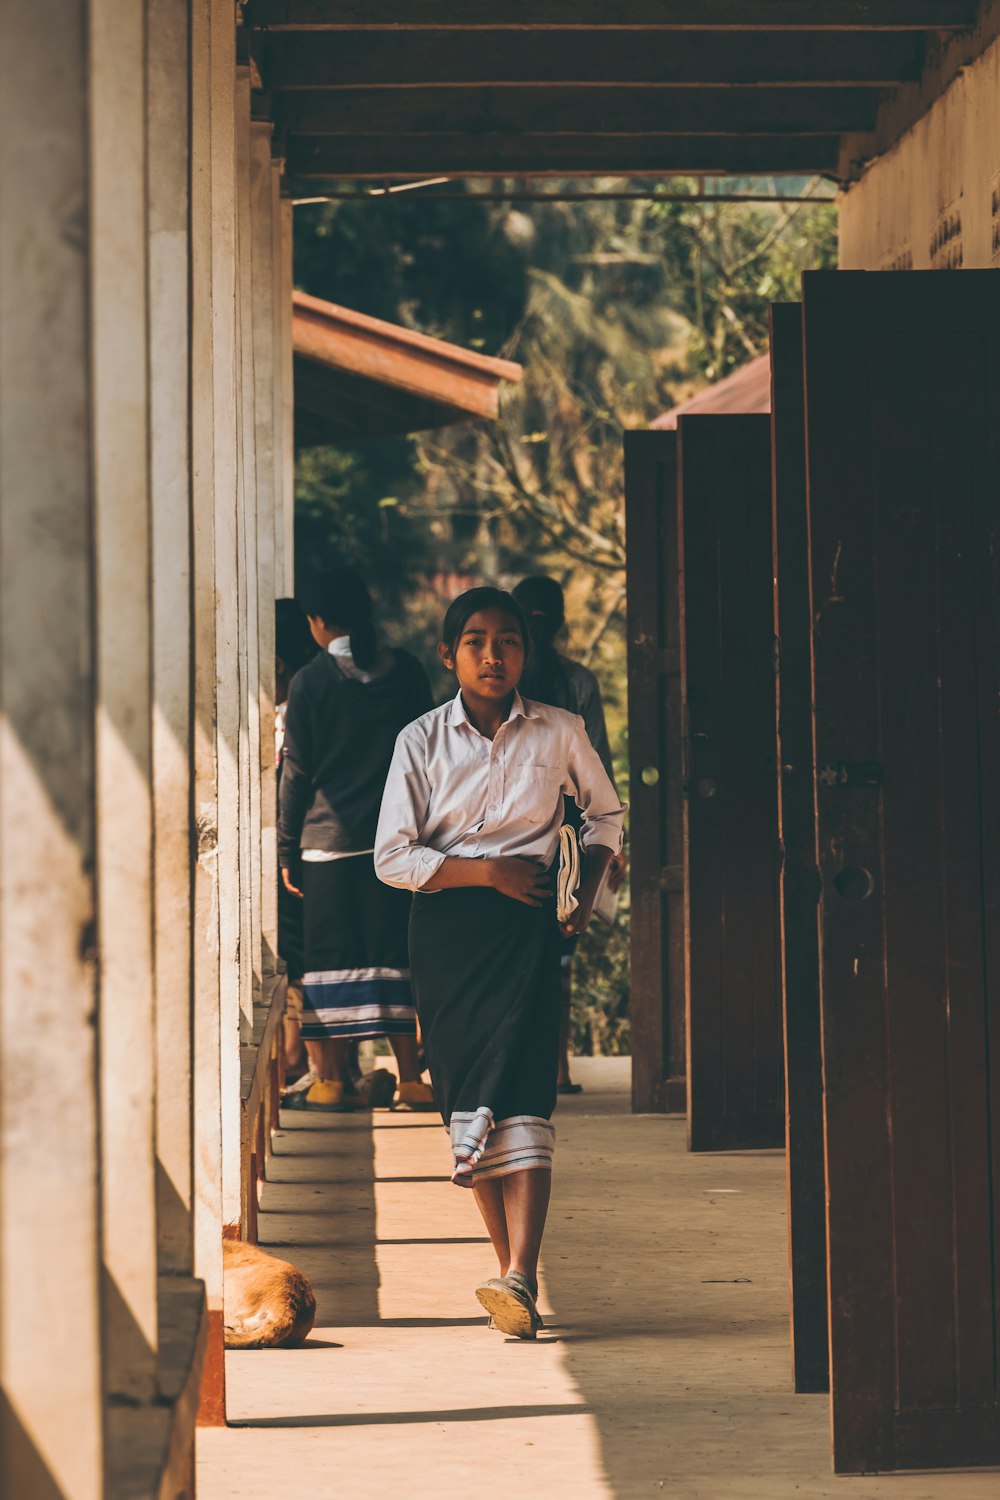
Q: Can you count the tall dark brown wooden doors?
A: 4